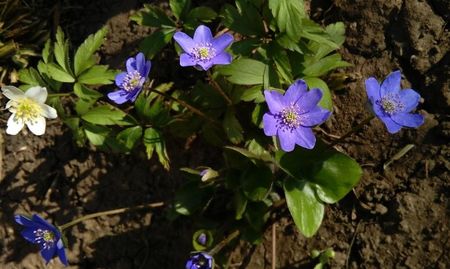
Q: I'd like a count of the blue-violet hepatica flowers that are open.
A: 5